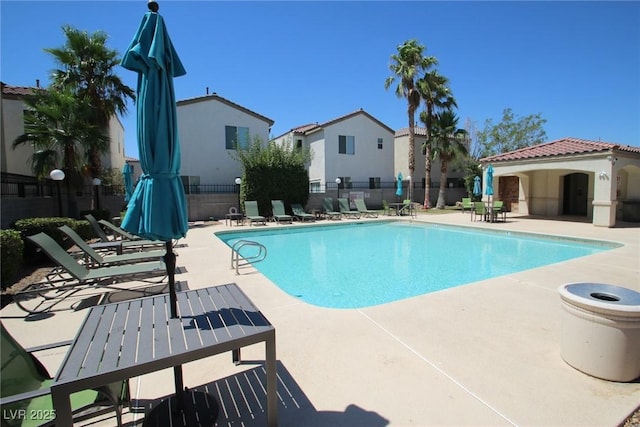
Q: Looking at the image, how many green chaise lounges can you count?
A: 10